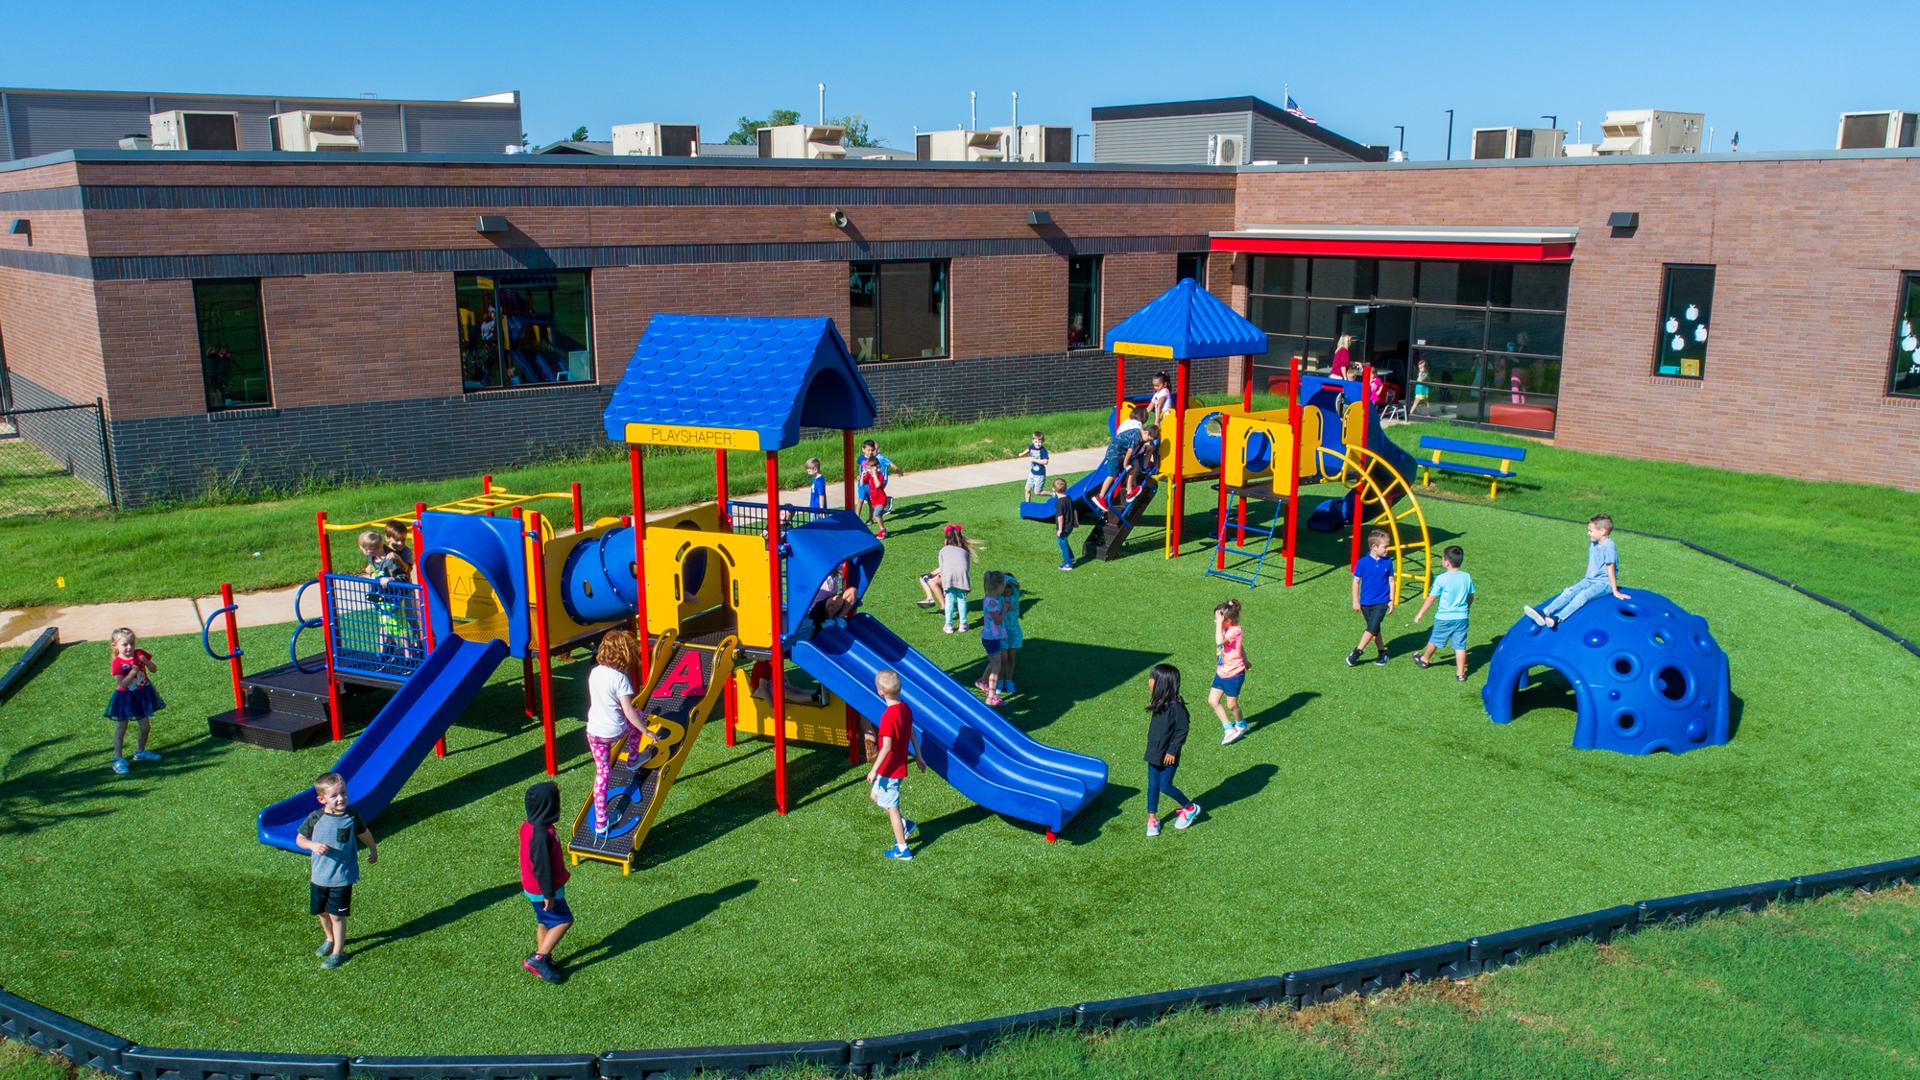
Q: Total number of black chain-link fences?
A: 1